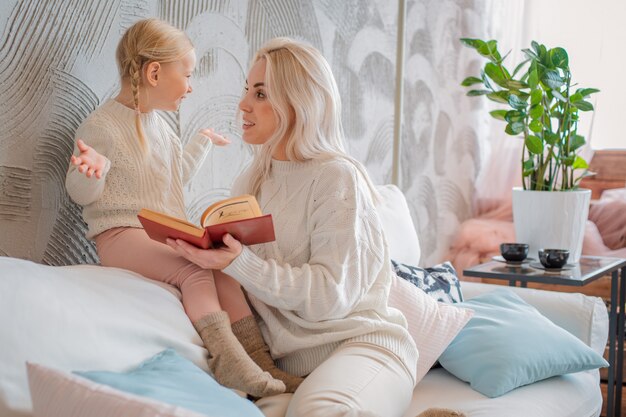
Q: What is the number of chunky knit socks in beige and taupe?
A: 2